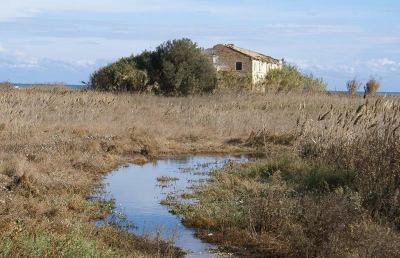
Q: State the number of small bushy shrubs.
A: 2